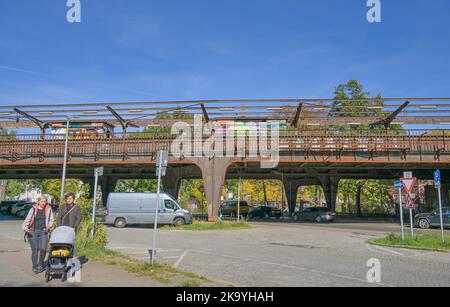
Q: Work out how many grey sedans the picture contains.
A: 1